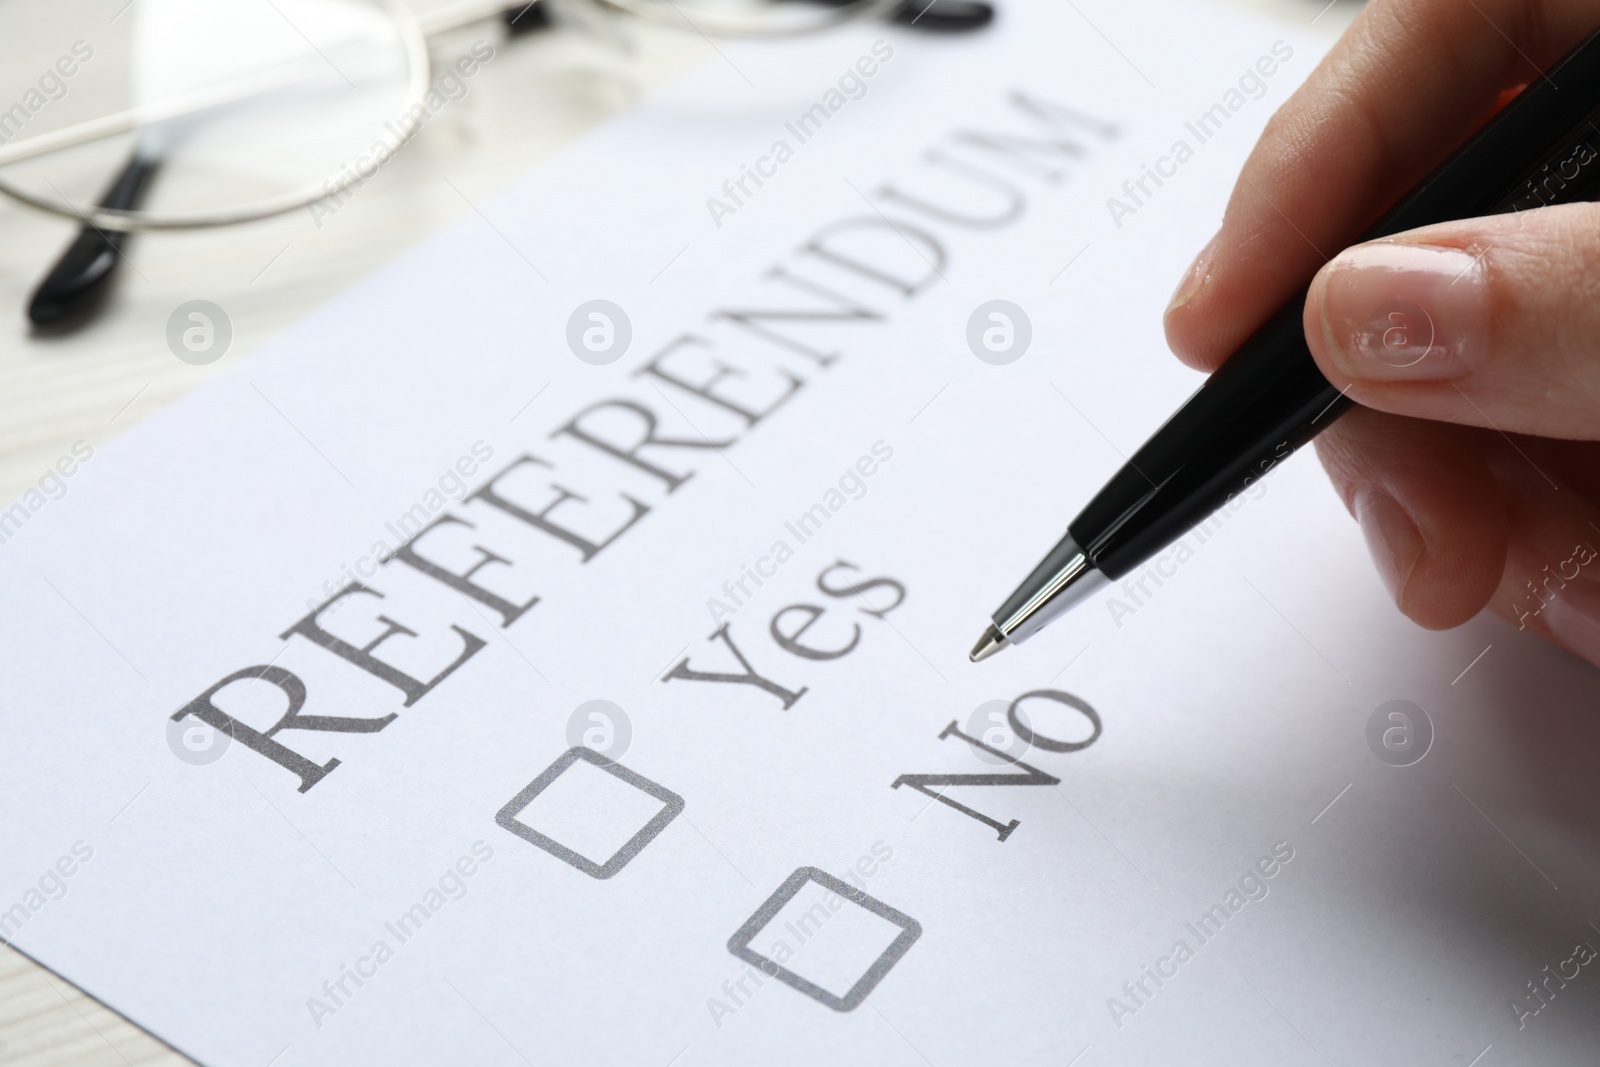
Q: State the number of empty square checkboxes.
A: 2